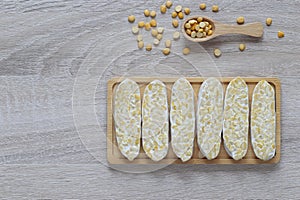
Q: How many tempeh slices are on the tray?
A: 6